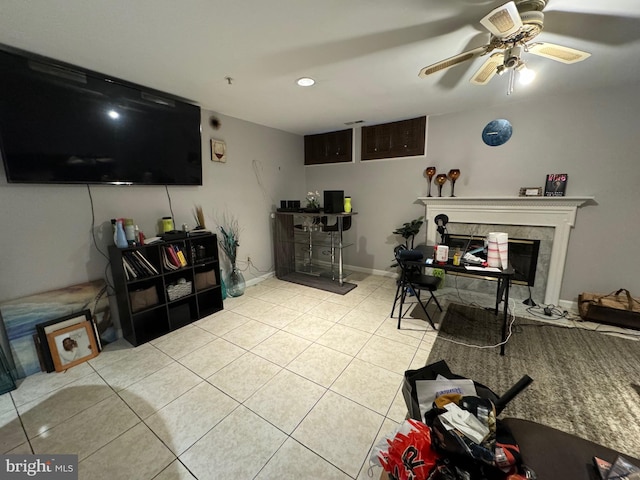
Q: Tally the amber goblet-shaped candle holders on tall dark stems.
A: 3